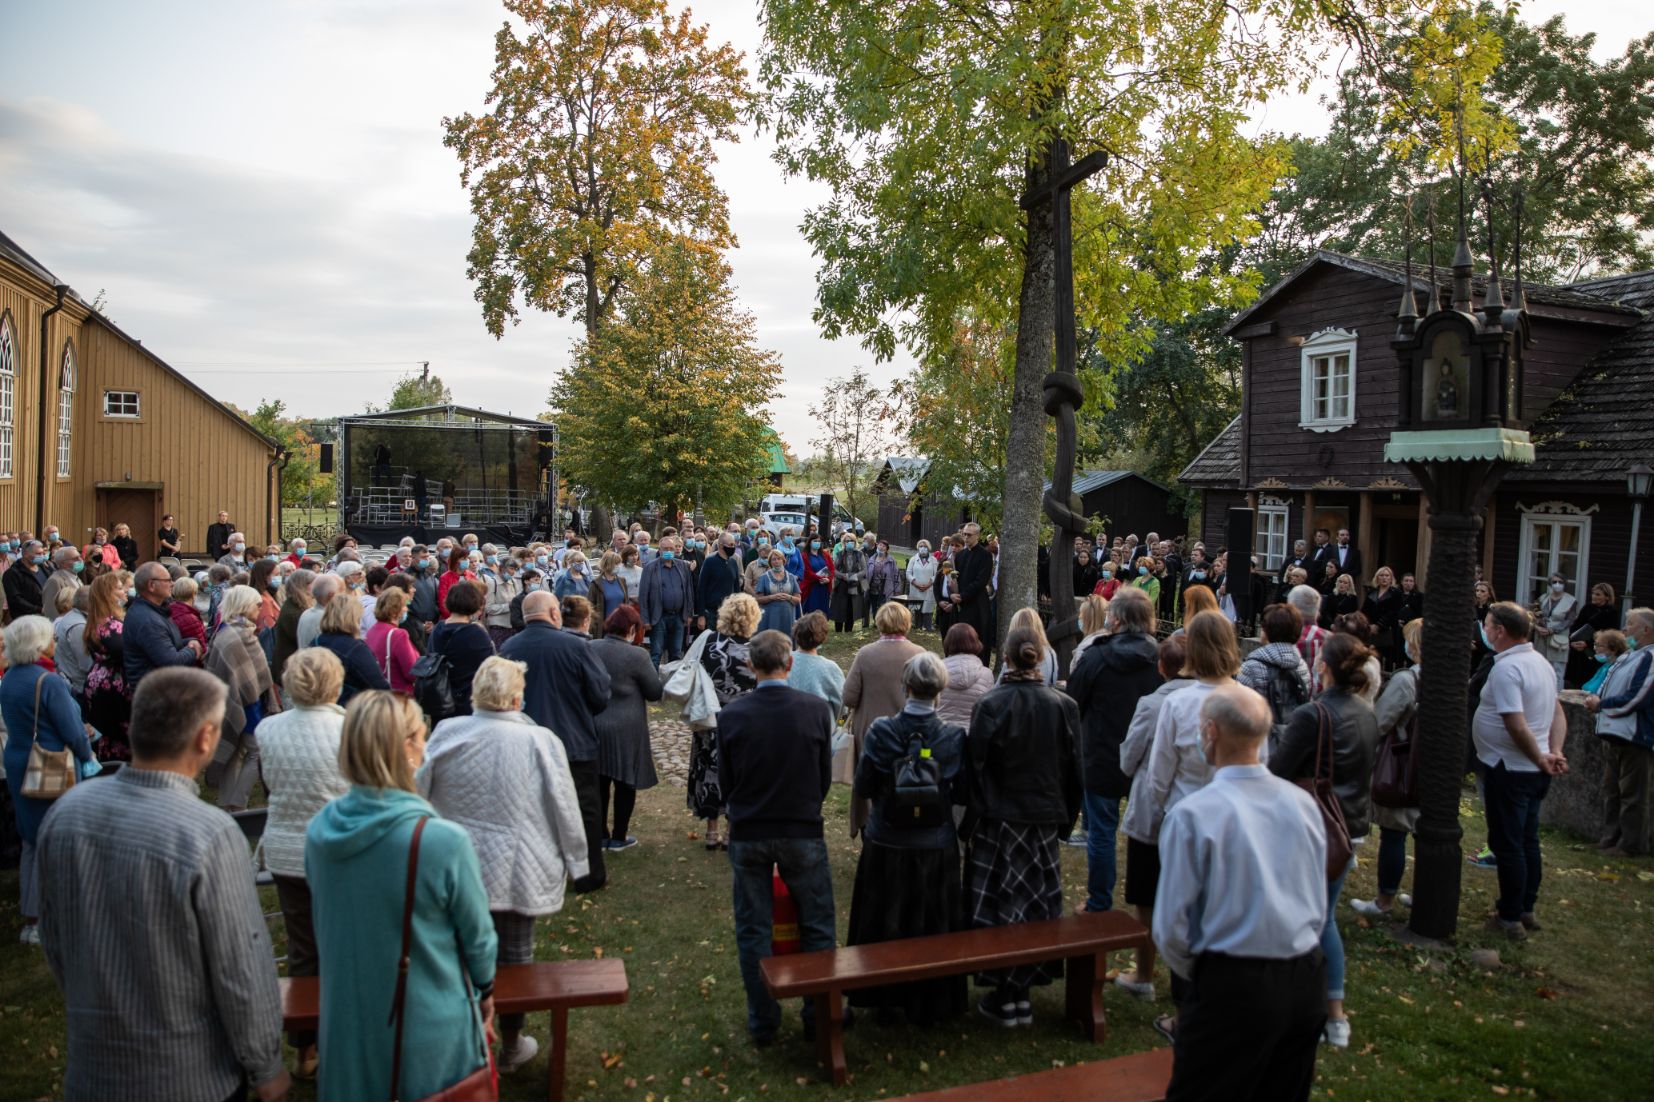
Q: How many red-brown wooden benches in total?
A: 3